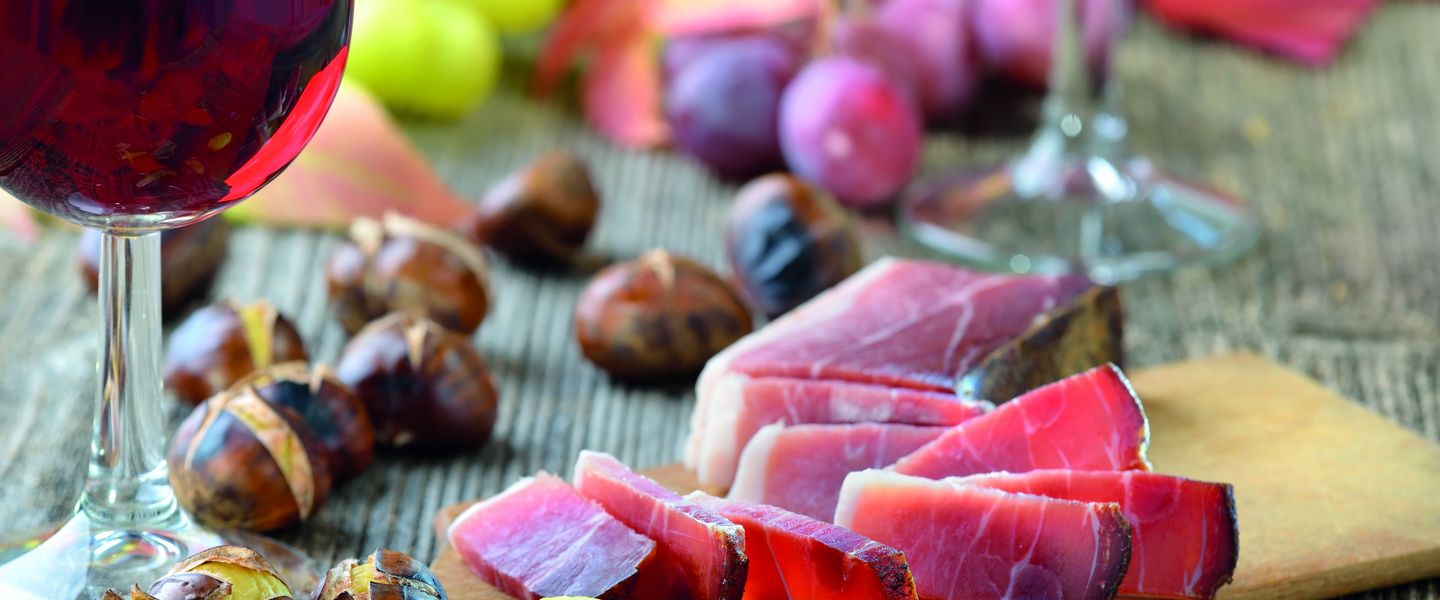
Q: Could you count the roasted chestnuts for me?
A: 11